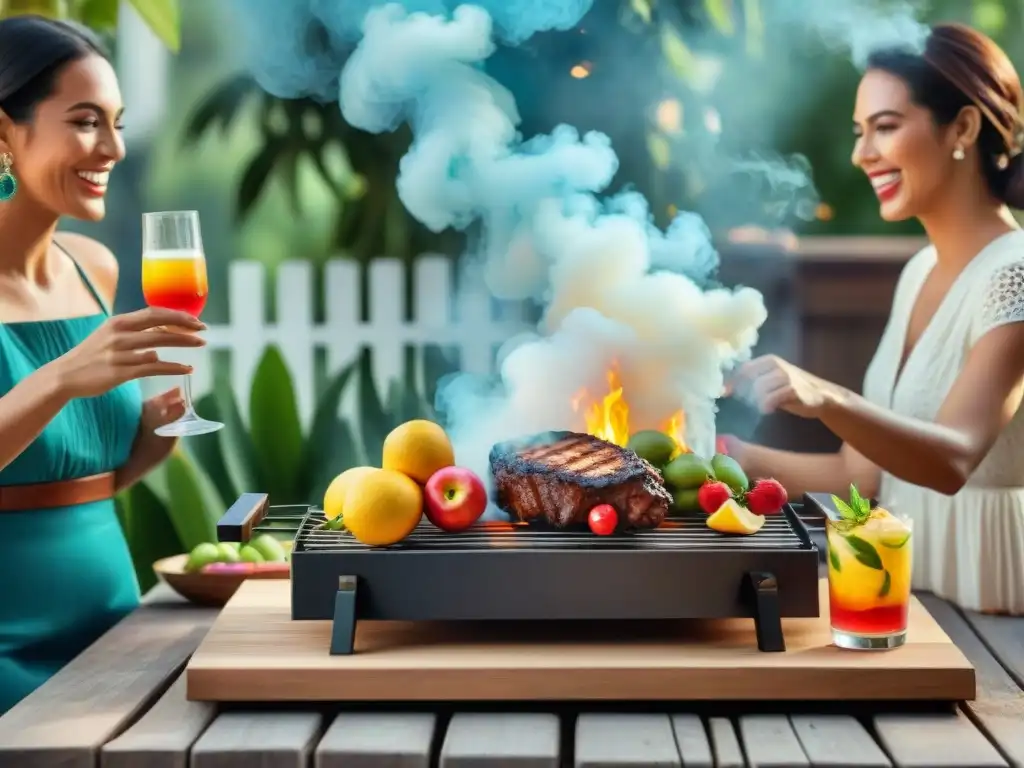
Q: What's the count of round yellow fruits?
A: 3